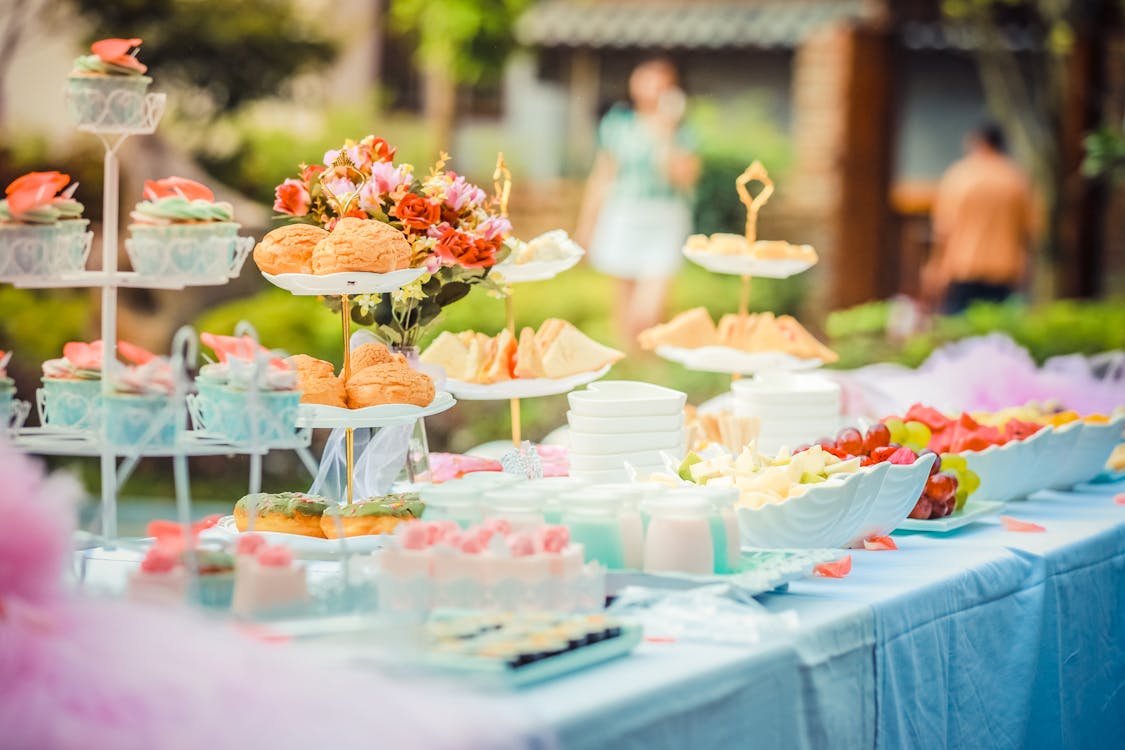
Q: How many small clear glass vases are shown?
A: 1